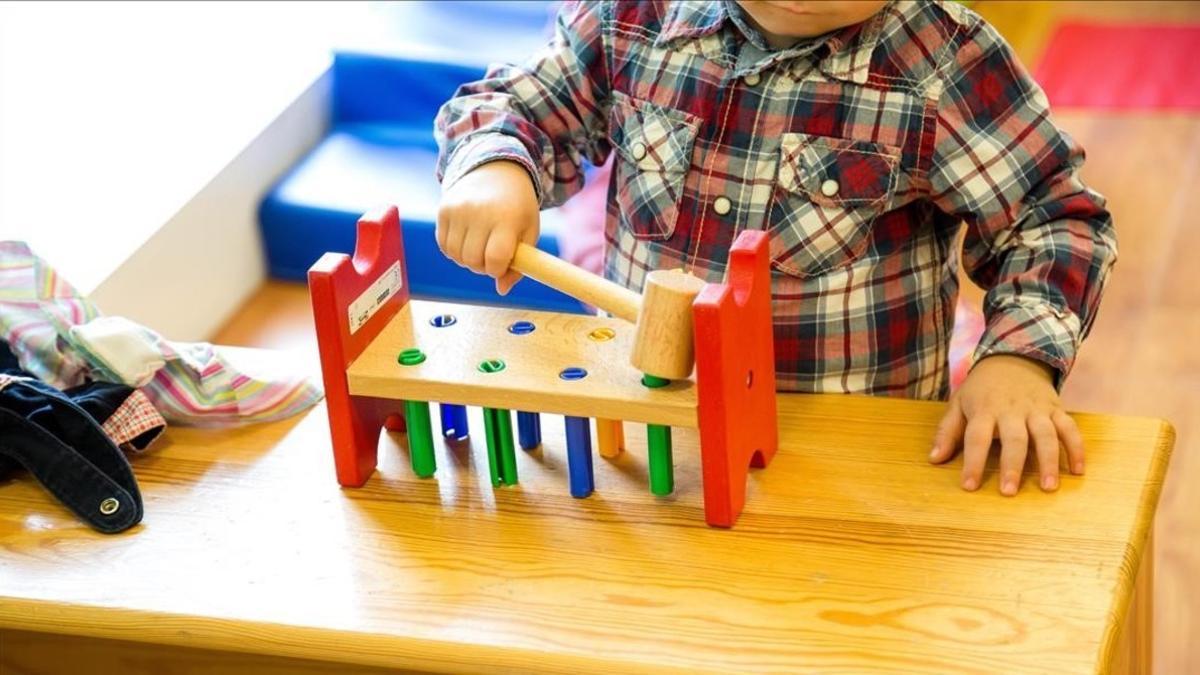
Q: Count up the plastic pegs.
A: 7